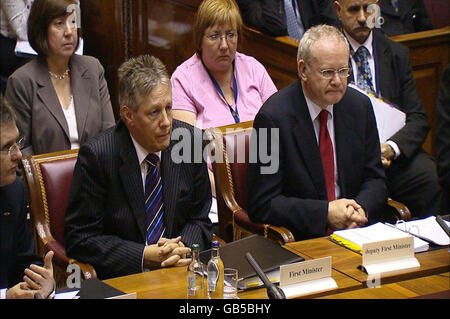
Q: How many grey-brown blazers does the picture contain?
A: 1